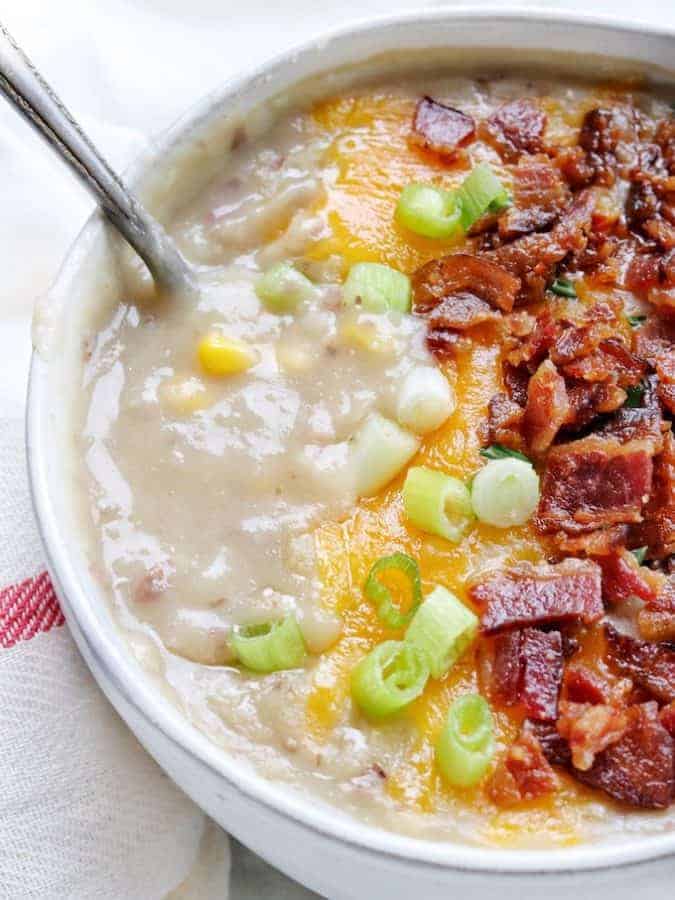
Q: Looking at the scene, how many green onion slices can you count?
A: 13